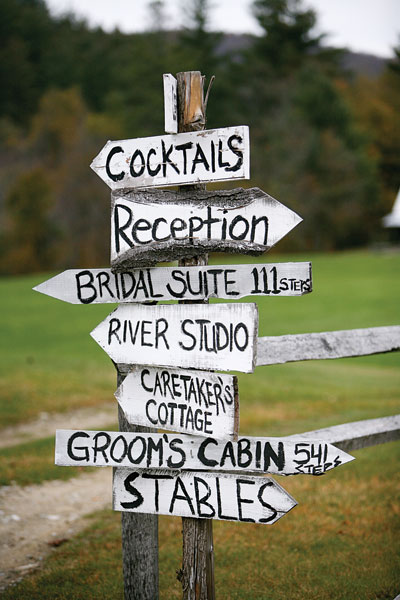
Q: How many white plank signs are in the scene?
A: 7